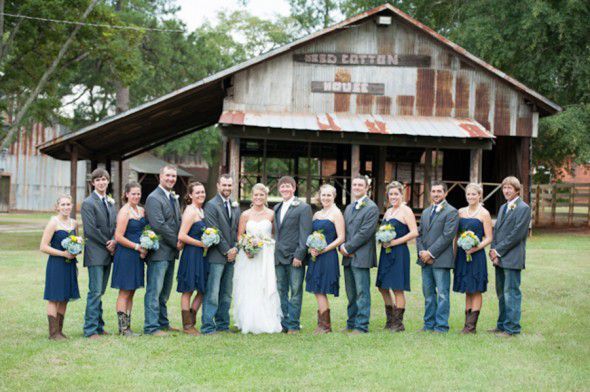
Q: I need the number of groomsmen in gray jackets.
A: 6